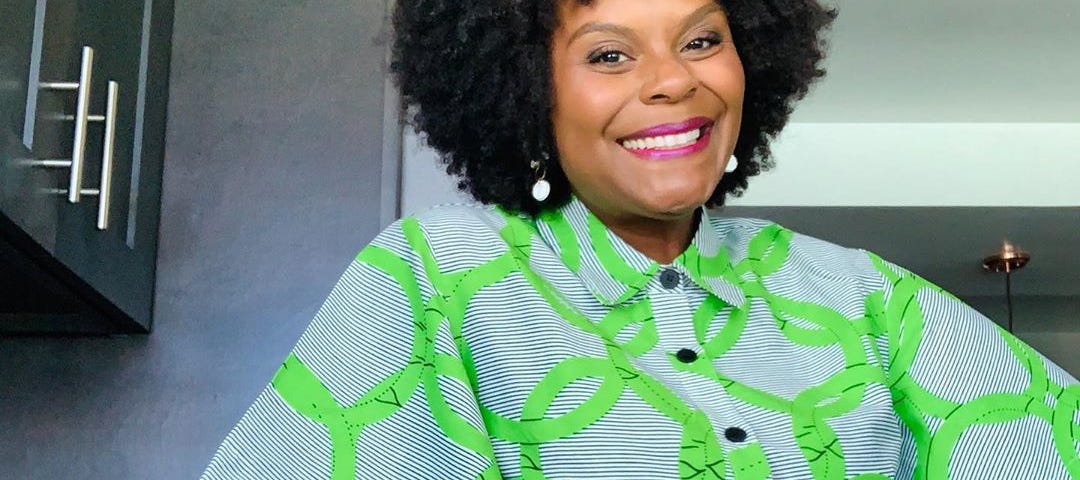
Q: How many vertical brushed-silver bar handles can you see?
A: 2